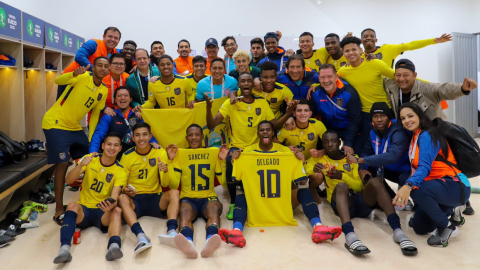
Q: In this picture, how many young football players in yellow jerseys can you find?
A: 15